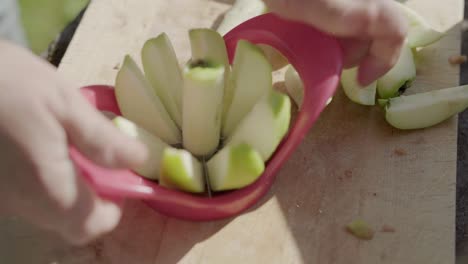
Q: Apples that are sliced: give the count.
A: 2